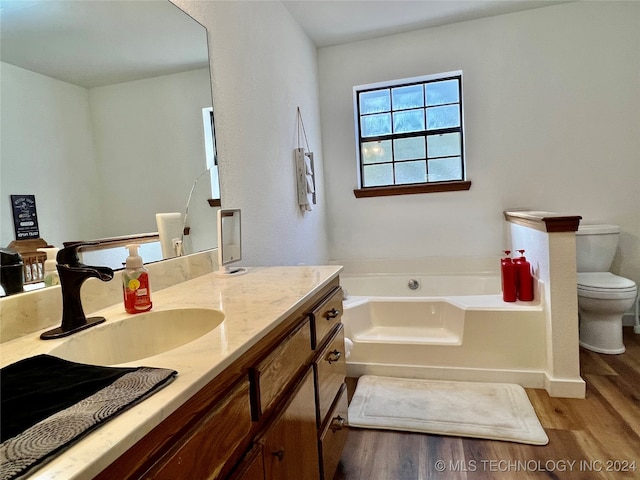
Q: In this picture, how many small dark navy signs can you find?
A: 1